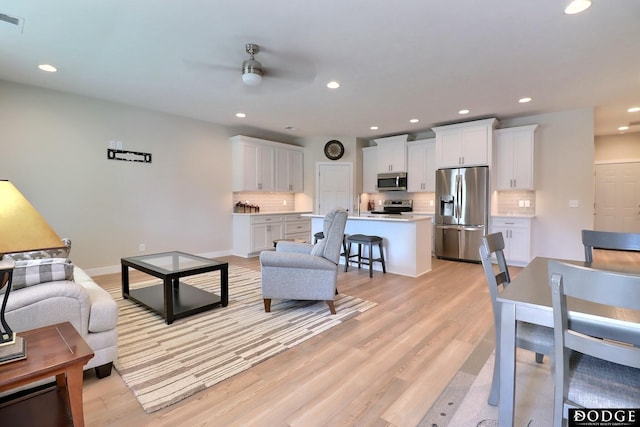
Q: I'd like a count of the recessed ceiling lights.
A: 10